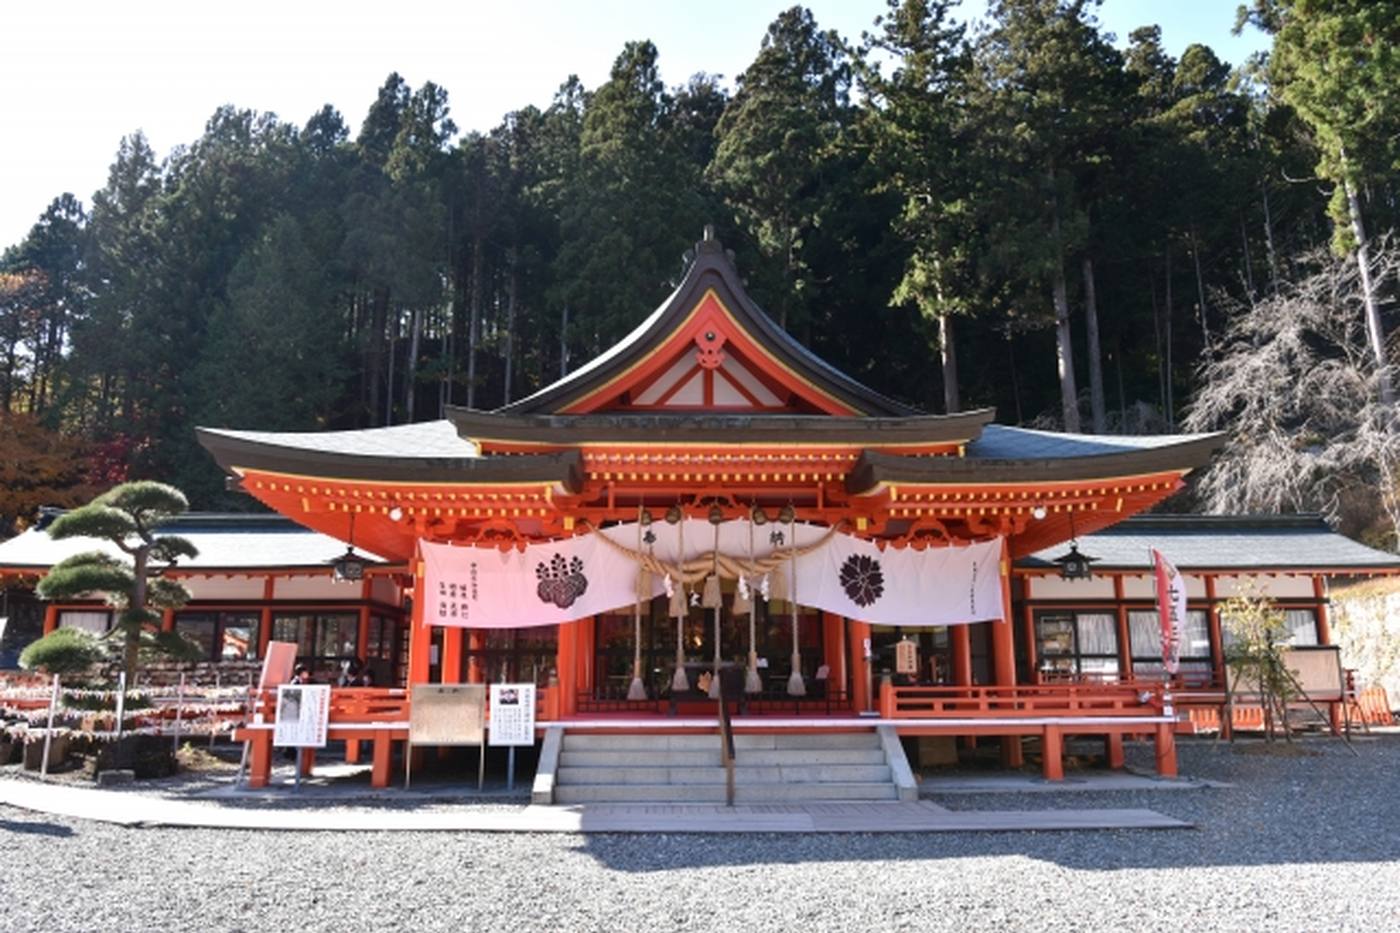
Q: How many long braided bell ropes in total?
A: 5